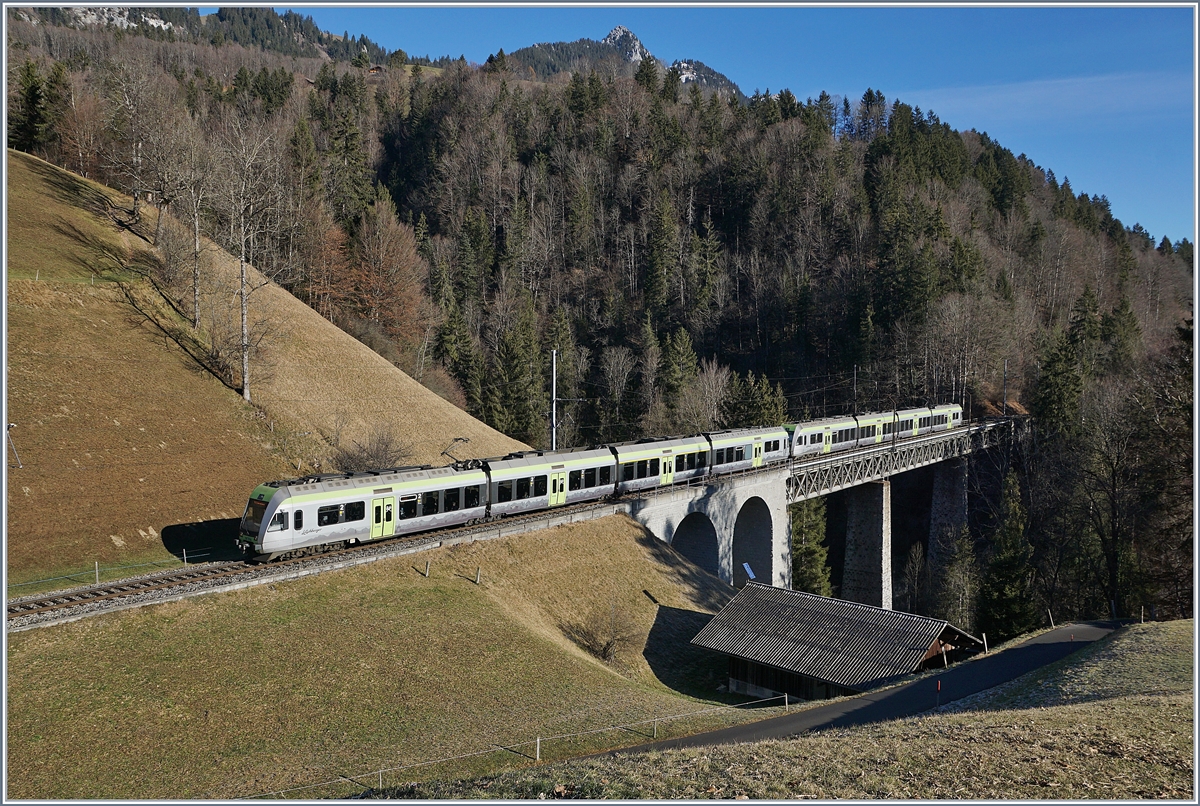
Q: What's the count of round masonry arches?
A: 2